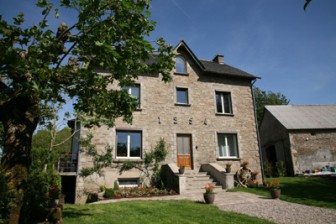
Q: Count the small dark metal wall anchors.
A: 4